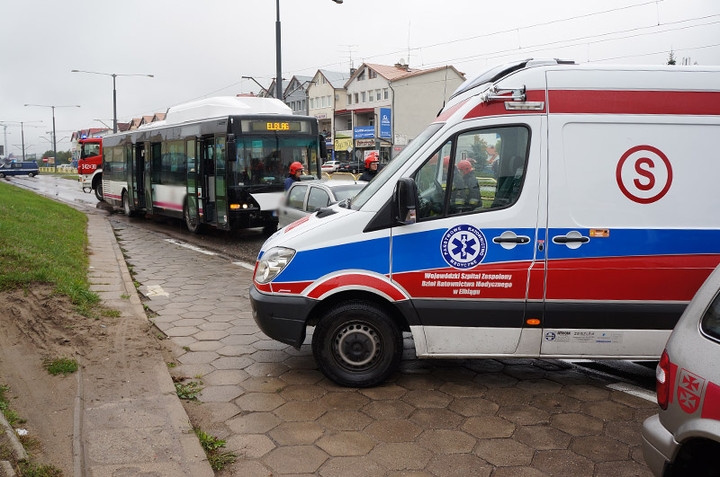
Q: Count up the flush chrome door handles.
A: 0